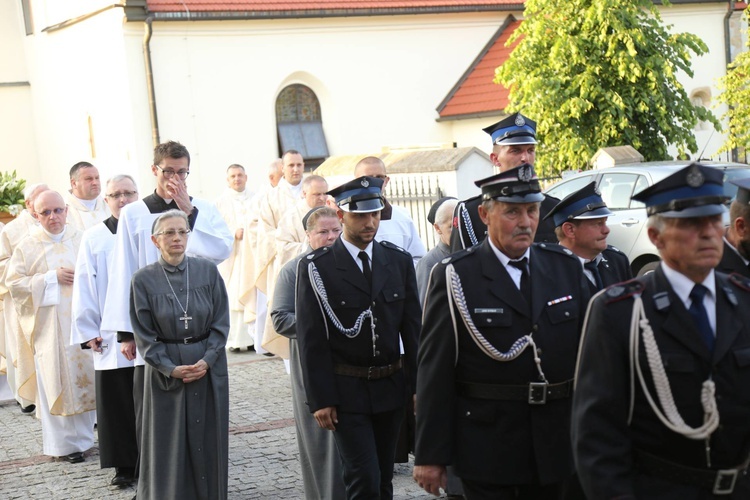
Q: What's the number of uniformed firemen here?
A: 6